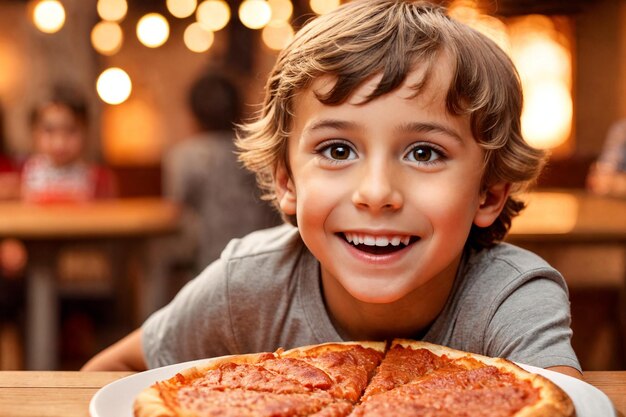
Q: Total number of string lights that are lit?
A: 12